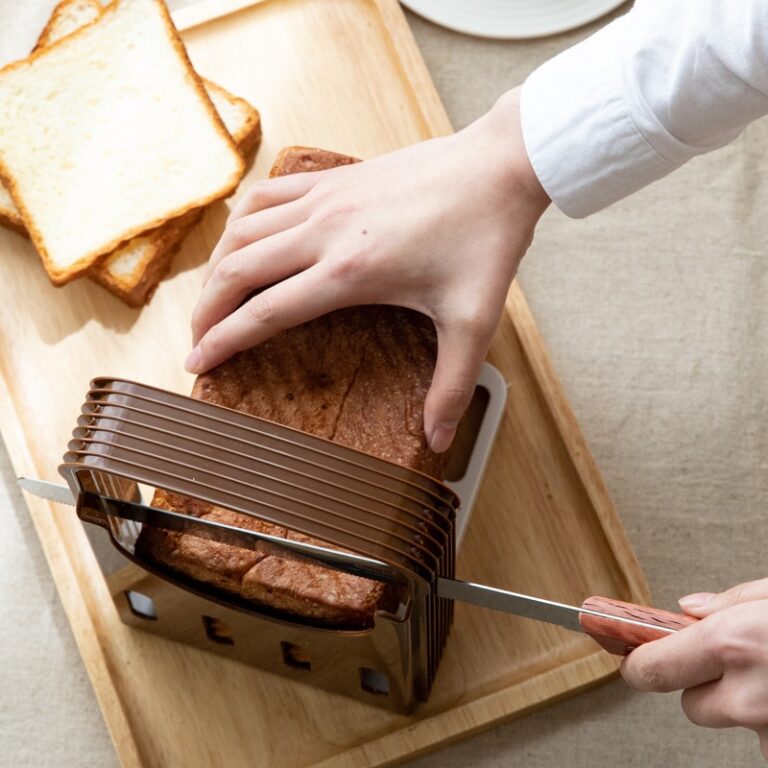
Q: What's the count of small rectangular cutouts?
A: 4